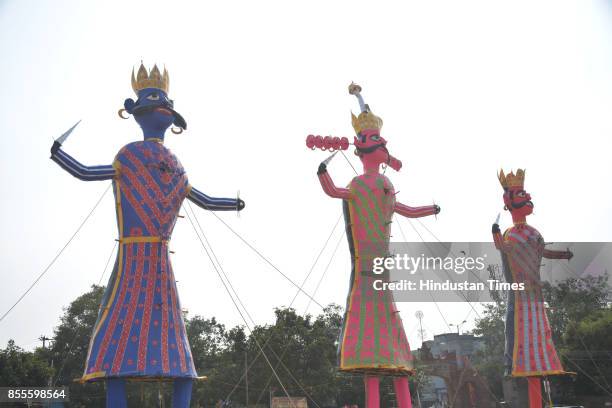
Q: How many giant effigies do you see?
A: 3